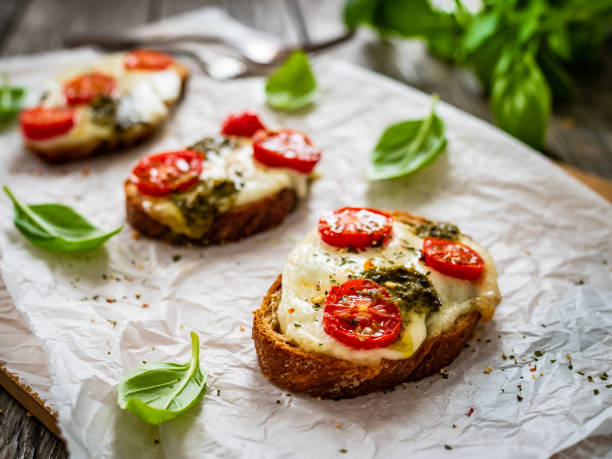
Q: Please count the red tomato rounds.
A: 9